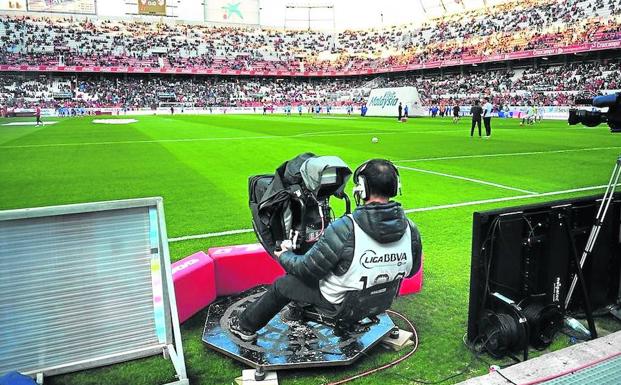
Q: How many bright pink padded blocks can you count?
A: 3